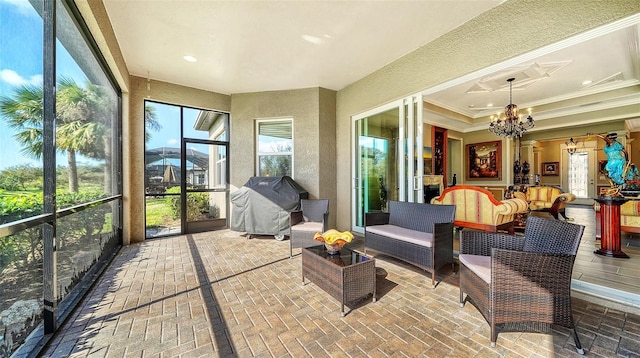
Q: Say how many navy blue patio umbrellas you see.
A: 0